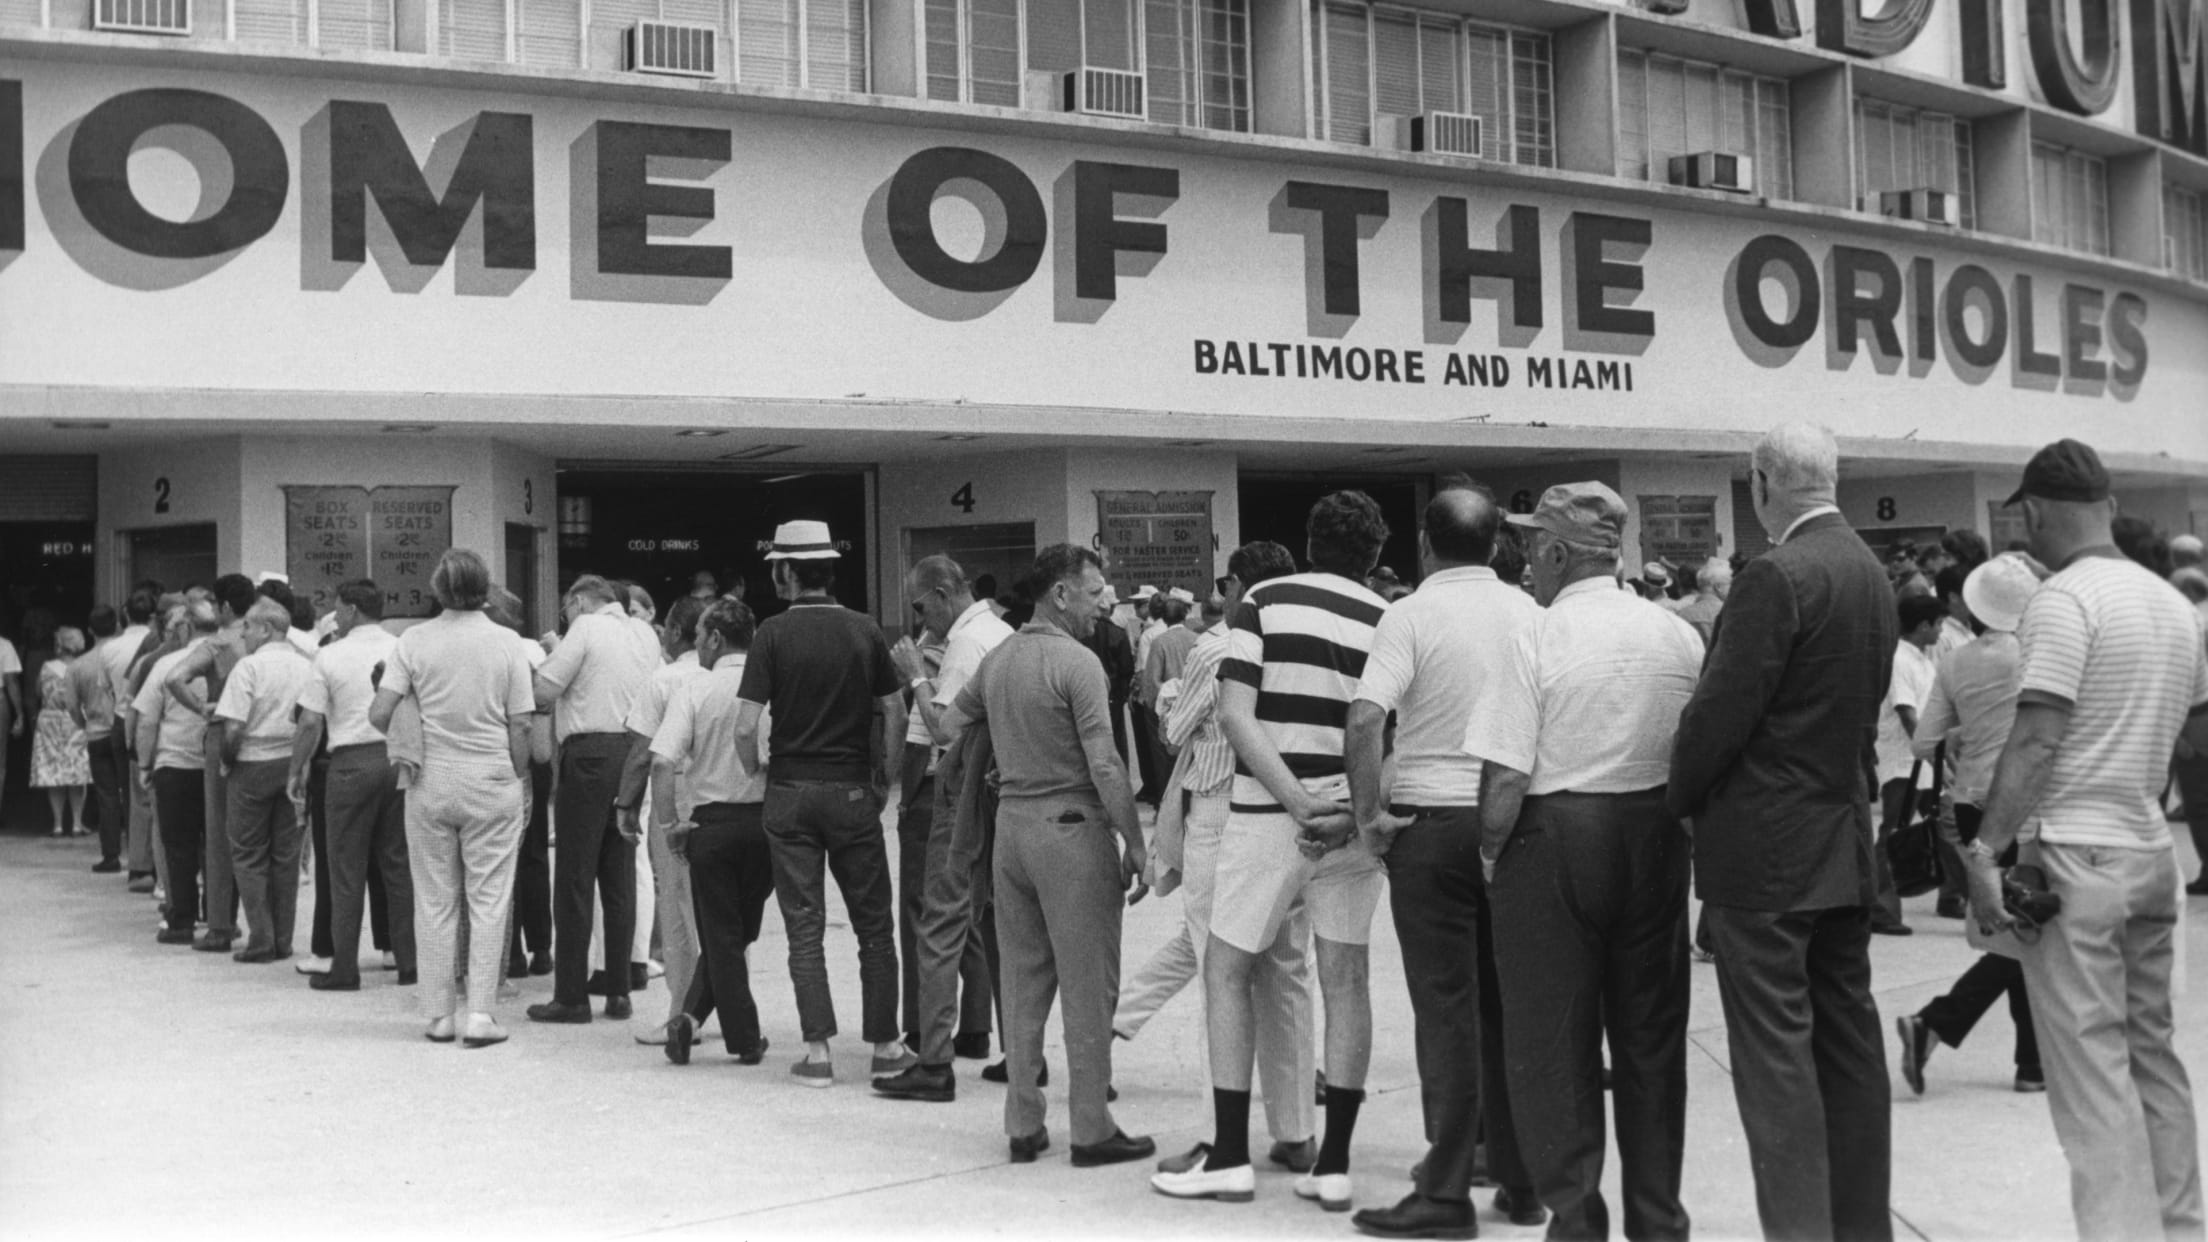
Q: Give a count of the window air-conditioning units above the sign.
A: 6